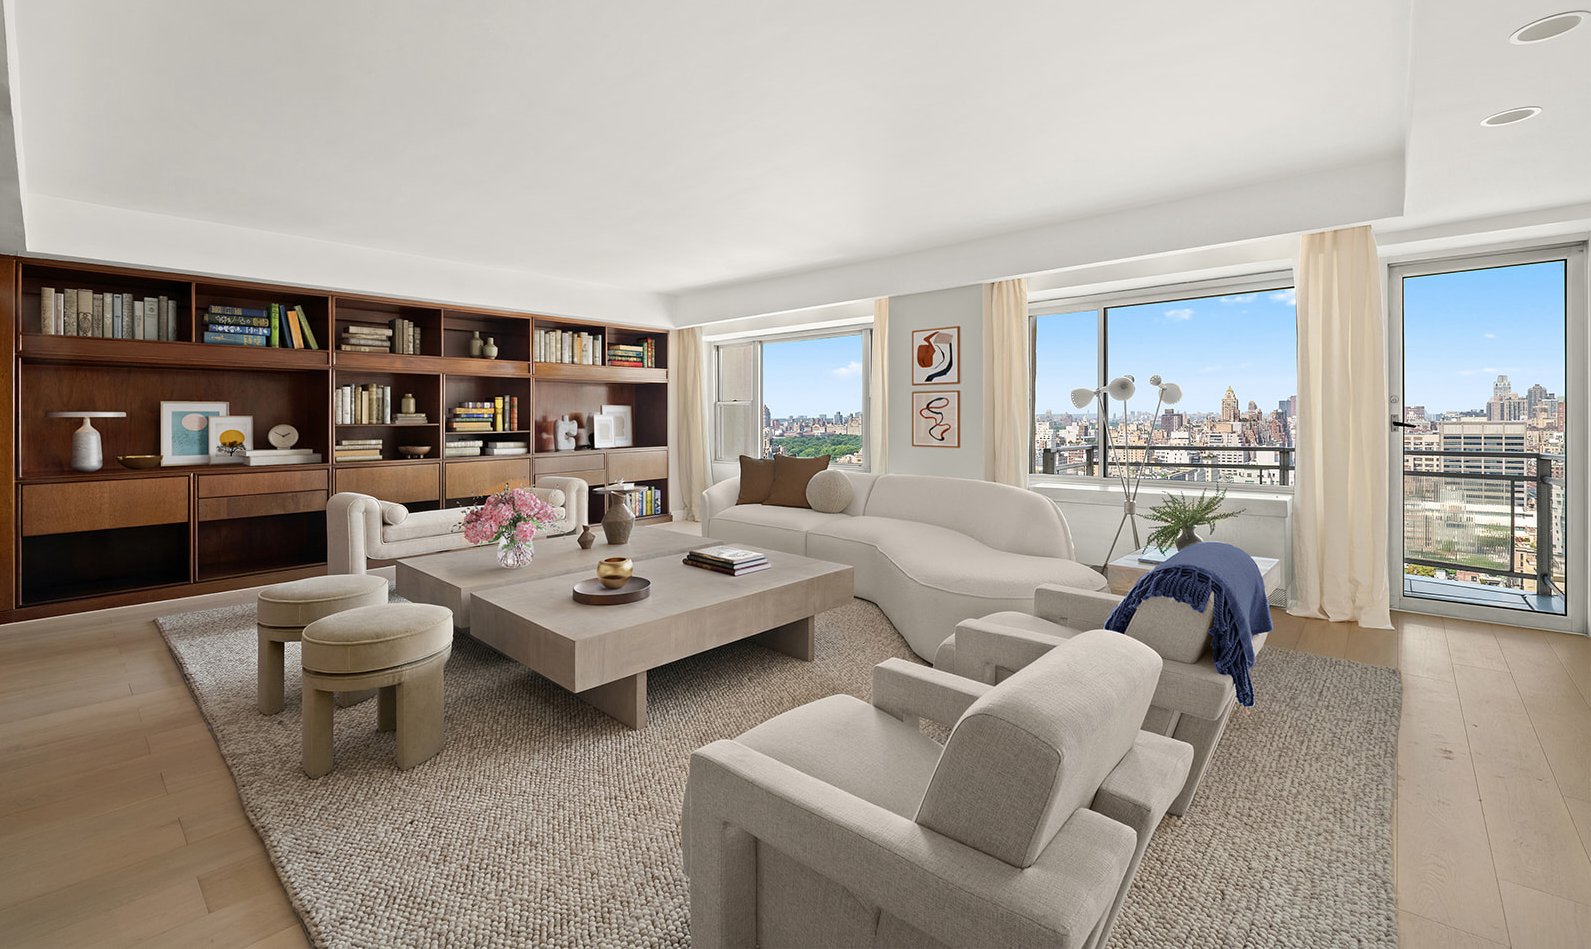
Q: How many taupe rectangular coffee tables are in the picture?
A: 2